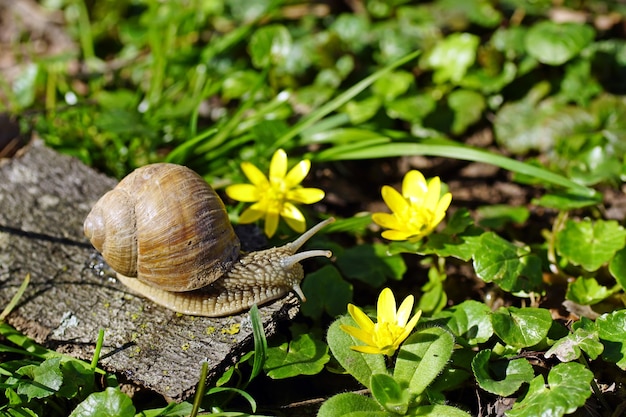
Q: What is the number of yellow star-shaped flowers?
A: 3